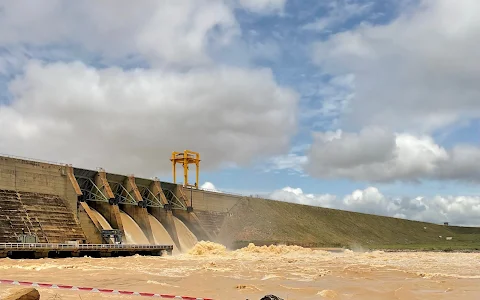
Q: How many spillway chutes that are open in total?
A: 4